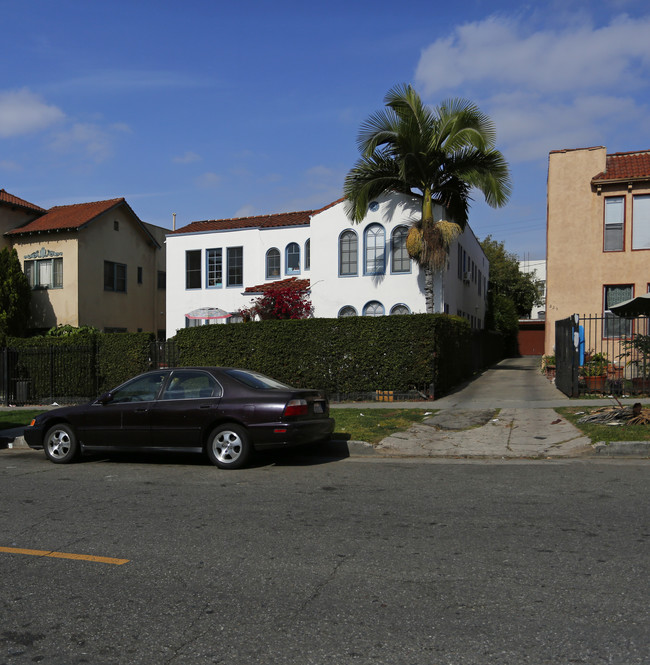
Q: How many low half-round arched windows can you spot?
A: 3